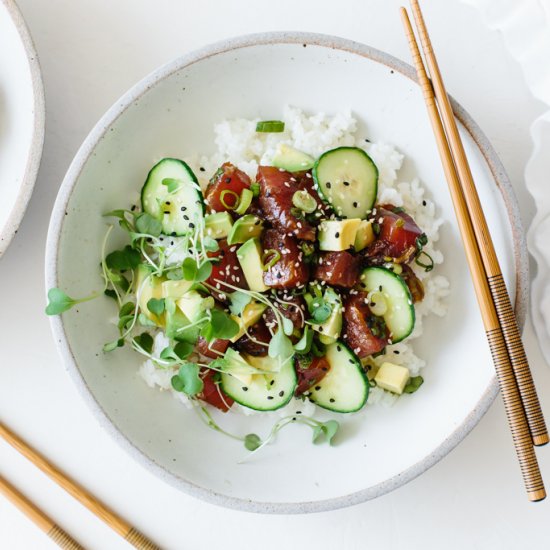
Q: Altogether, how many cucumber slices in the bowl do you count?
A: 5